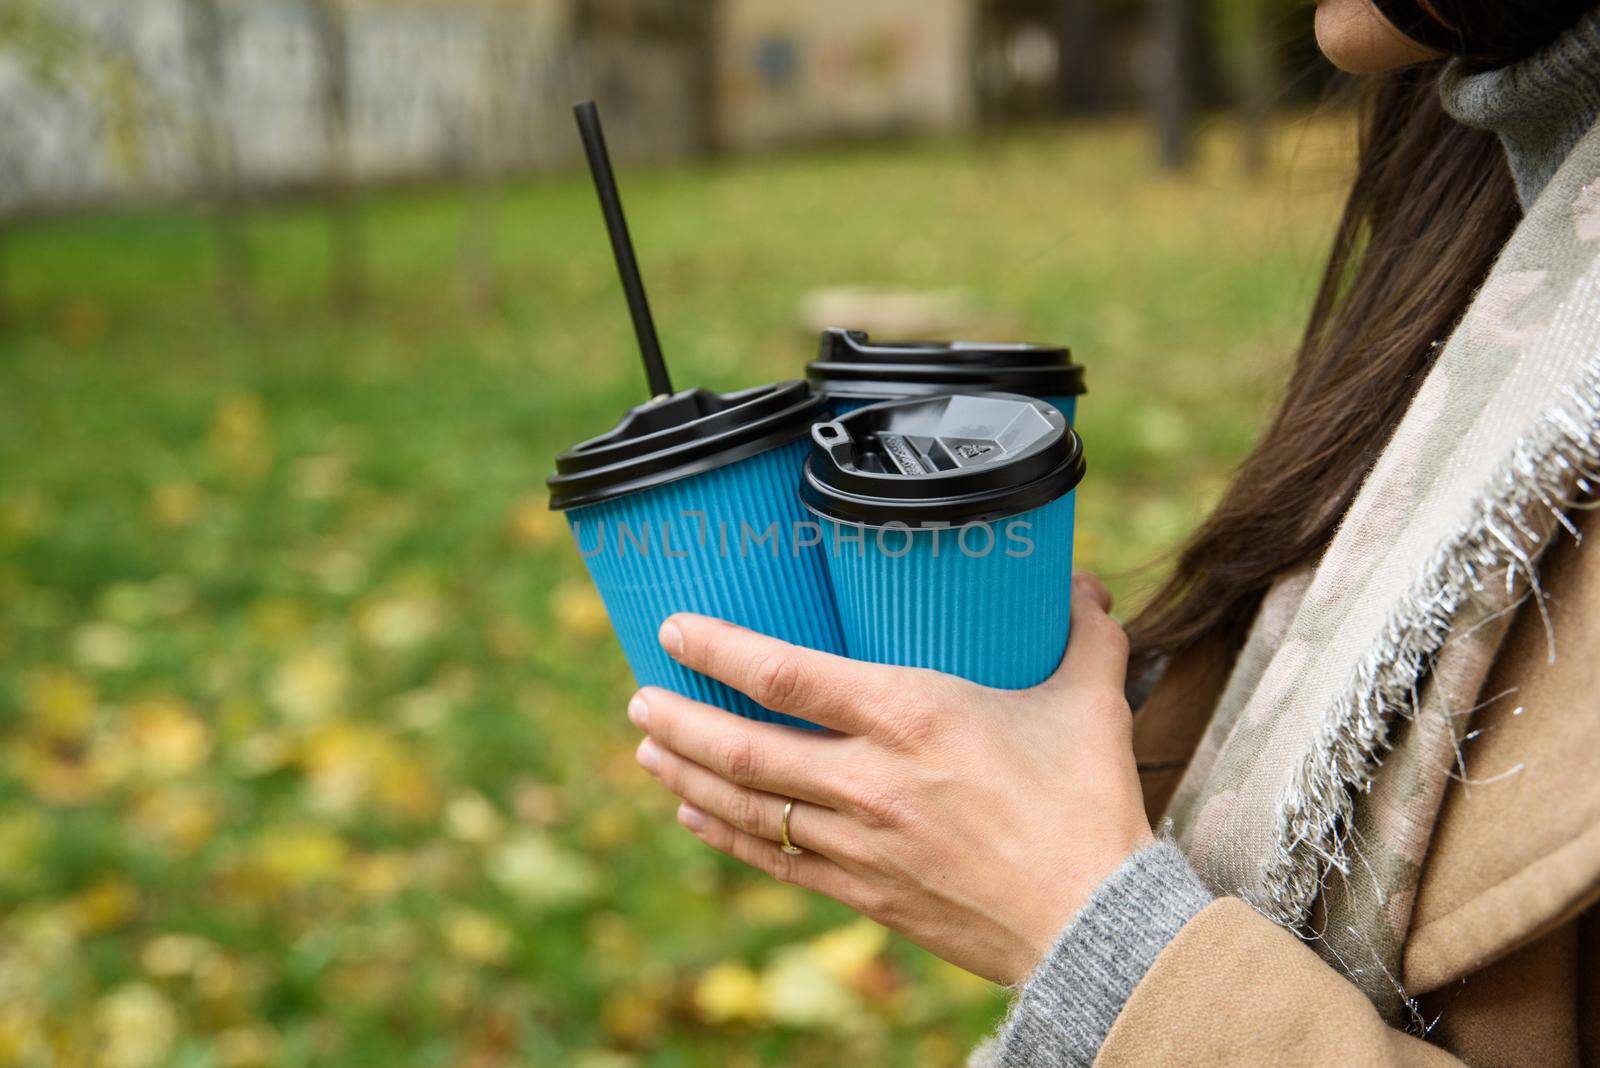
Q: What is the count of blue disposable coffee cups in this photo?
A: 3